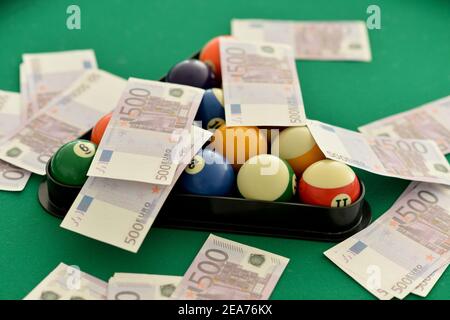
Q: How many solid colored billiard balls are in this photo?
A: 6